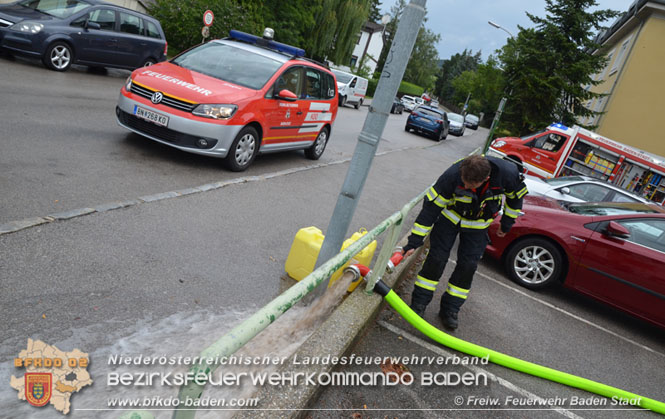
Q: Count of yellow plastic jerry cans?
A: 2